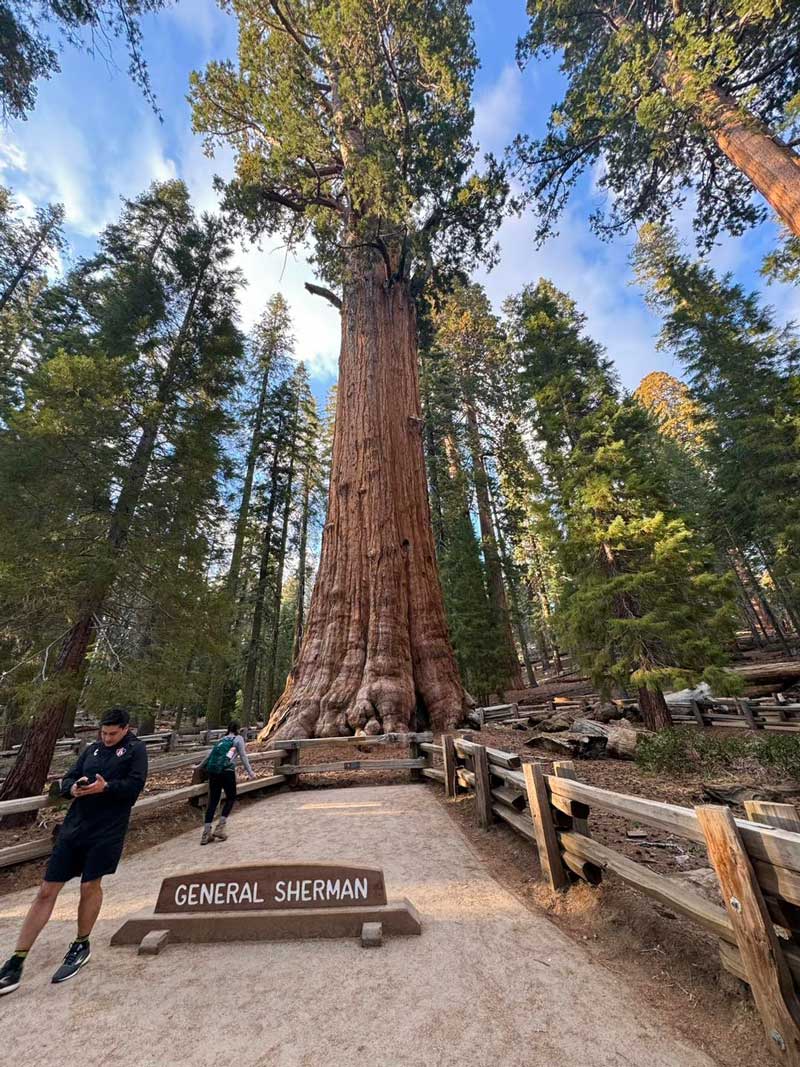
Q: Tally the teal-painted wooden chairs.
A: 0